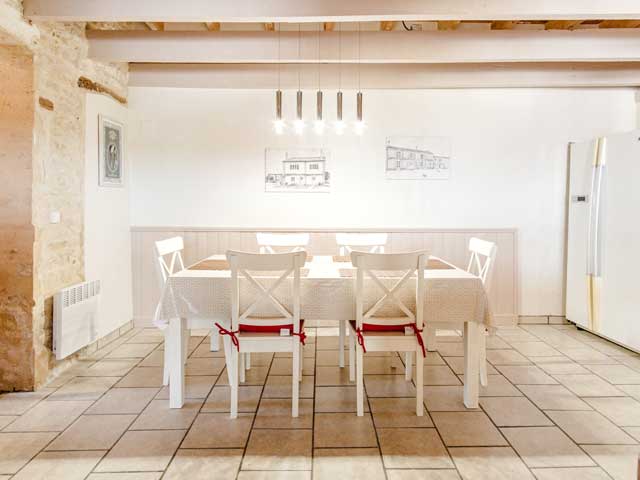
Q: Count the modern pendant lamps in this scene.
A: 5